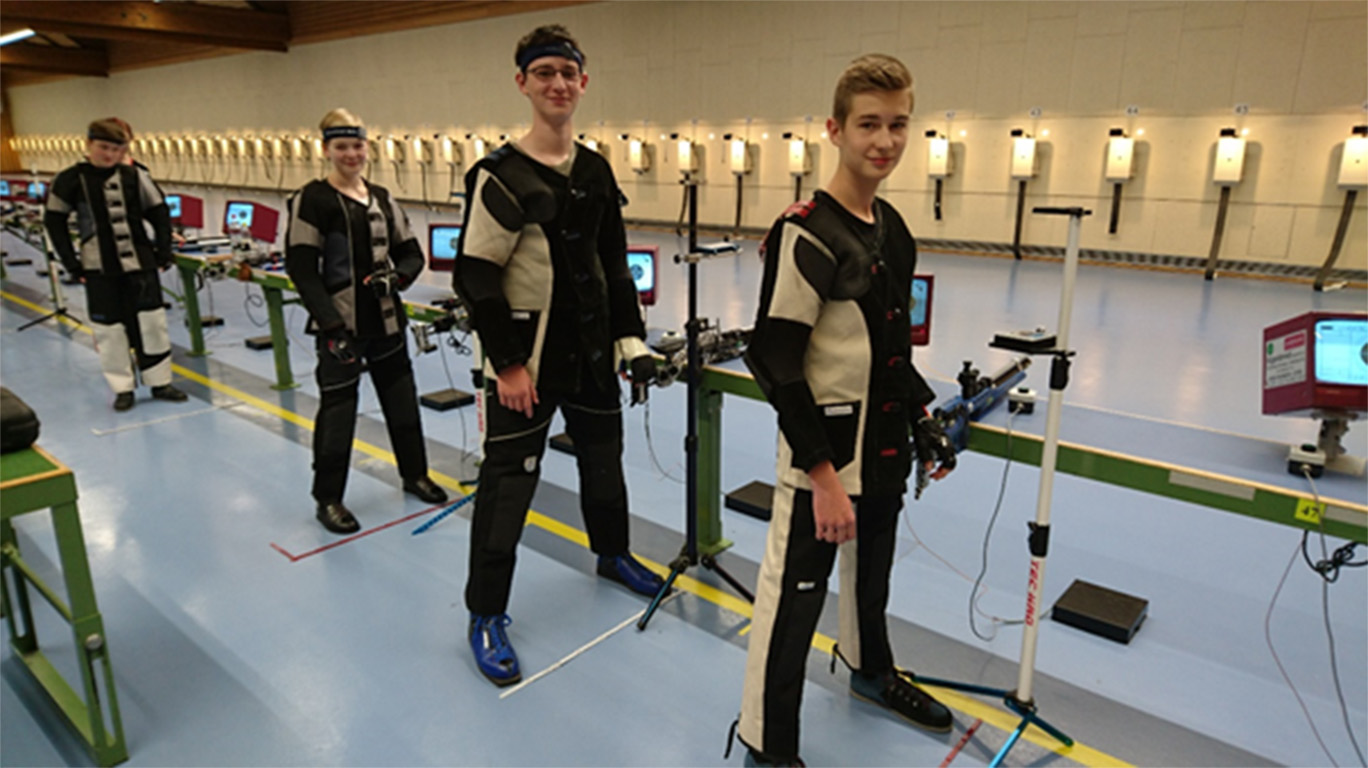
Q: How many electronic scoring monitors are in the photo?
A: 8